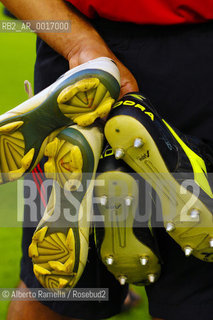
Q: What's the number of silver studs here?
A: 12